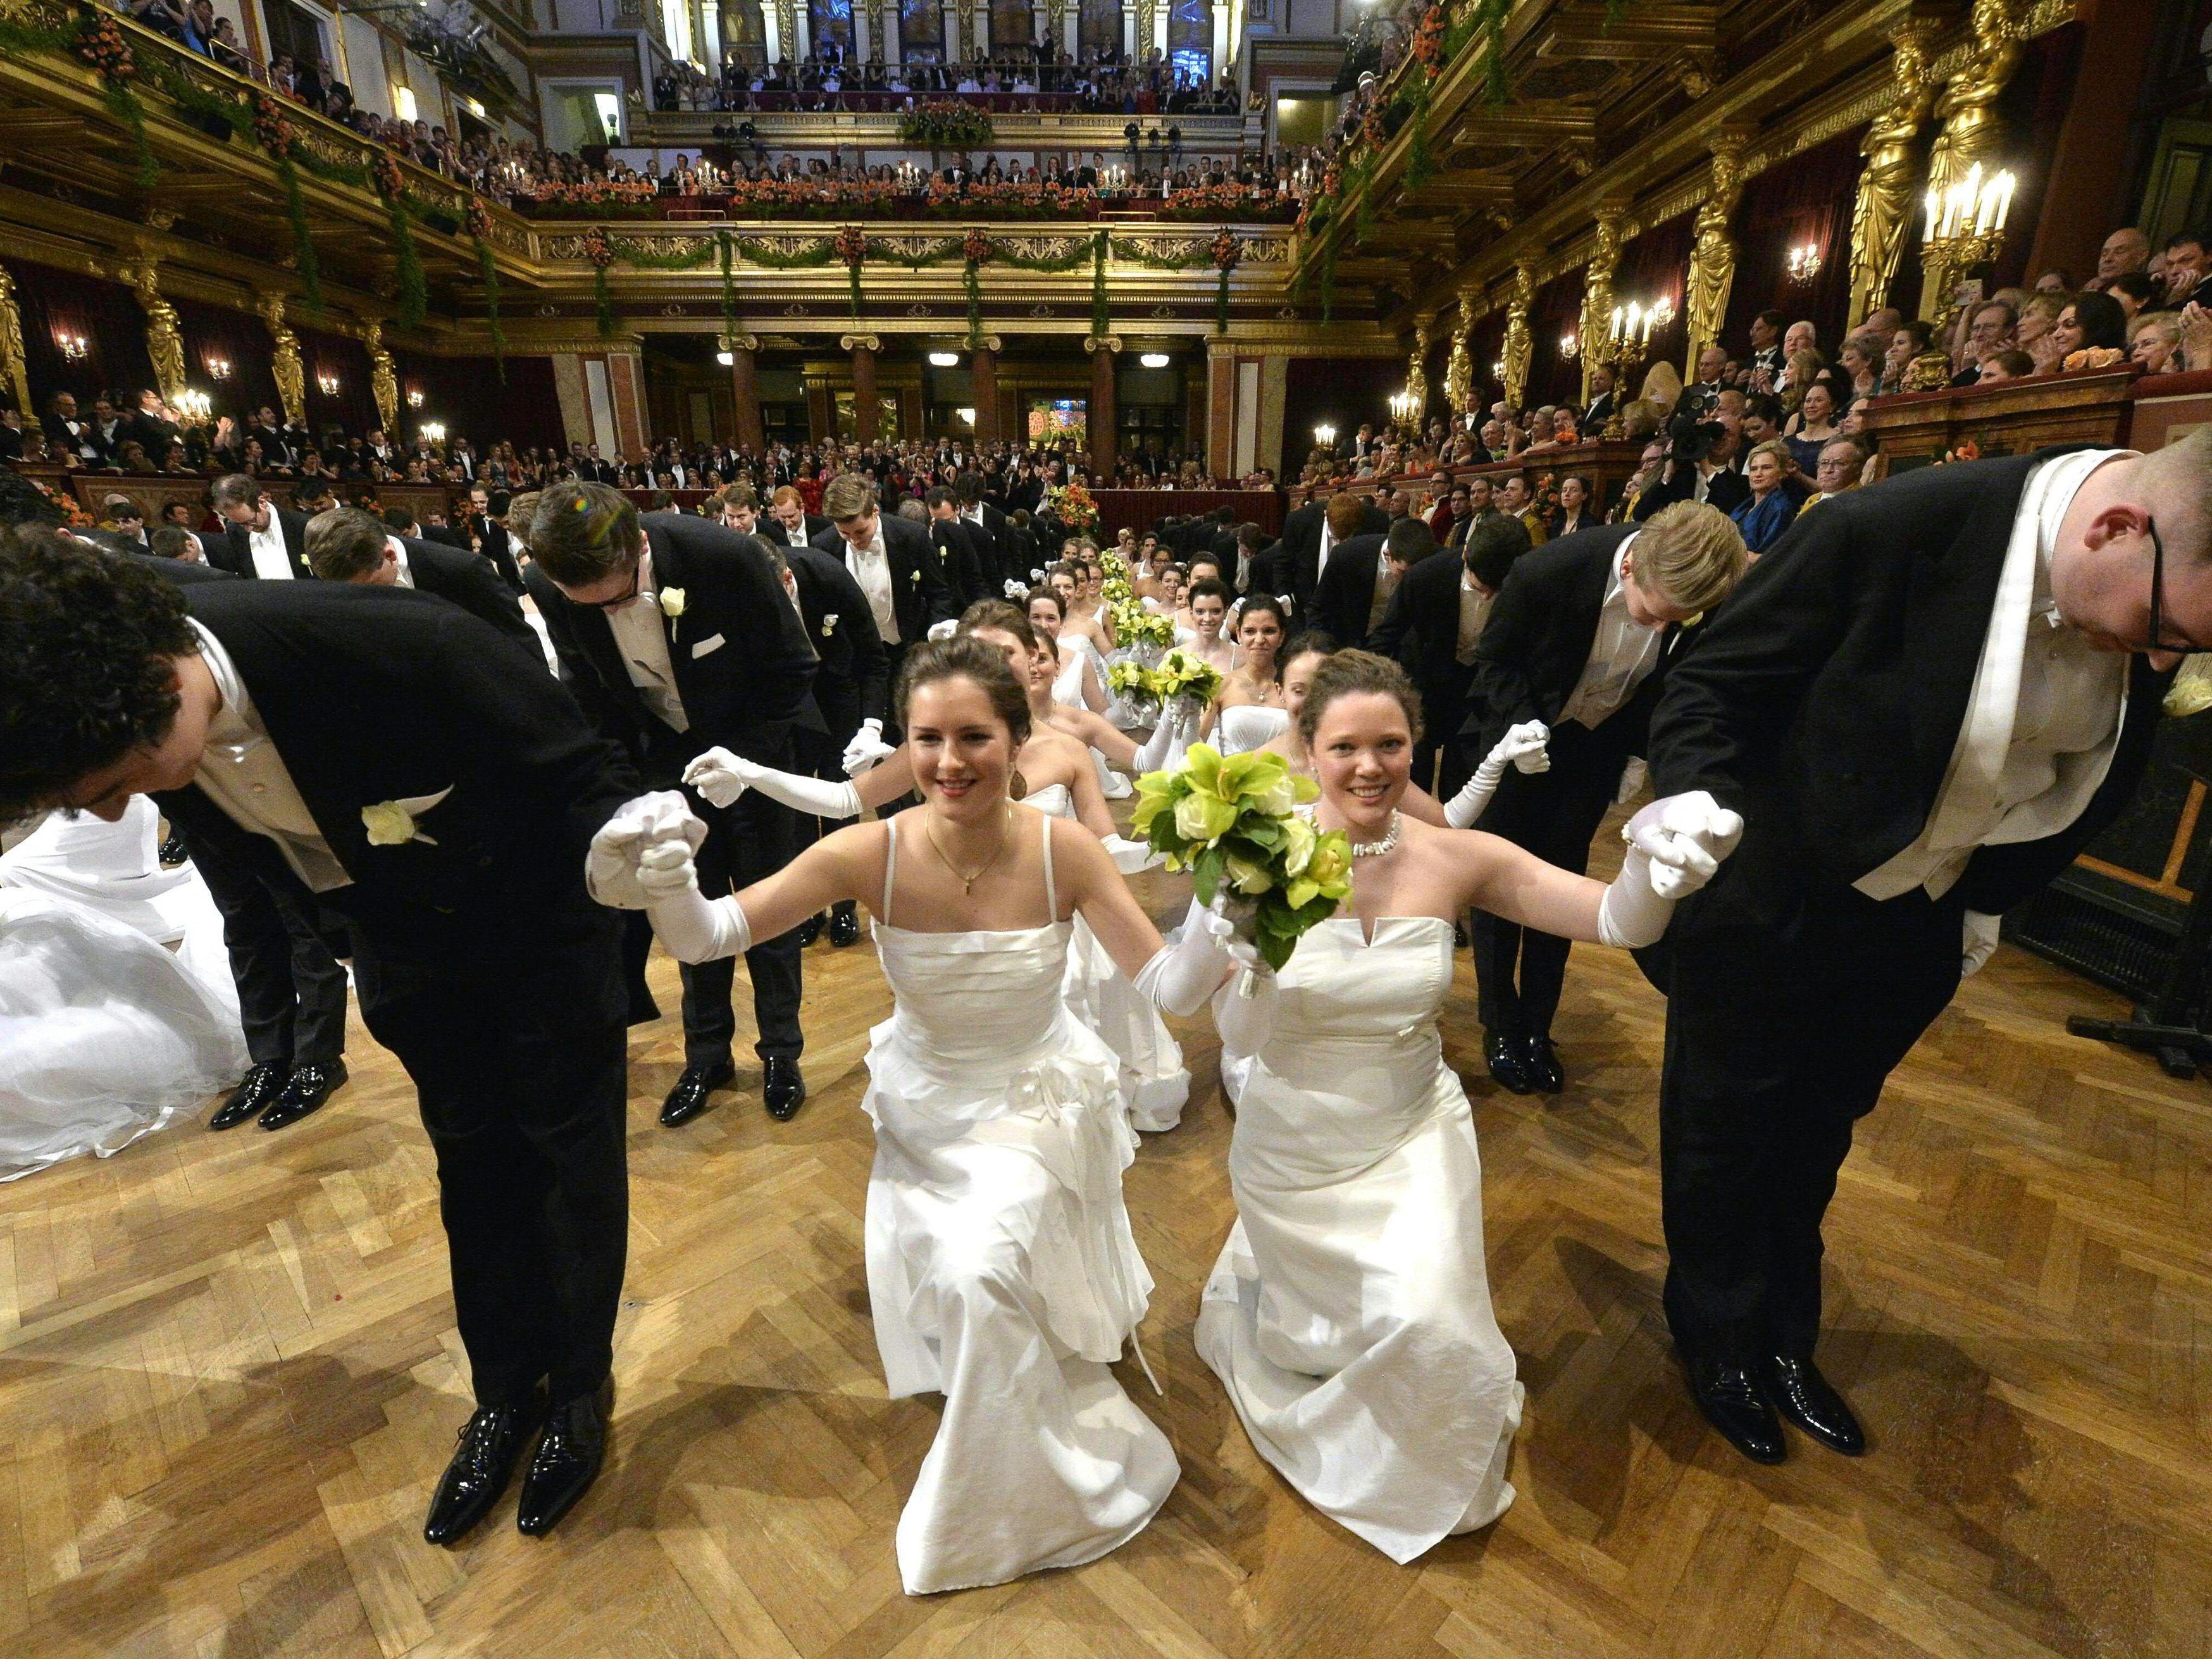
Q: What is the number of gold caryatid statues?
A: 11